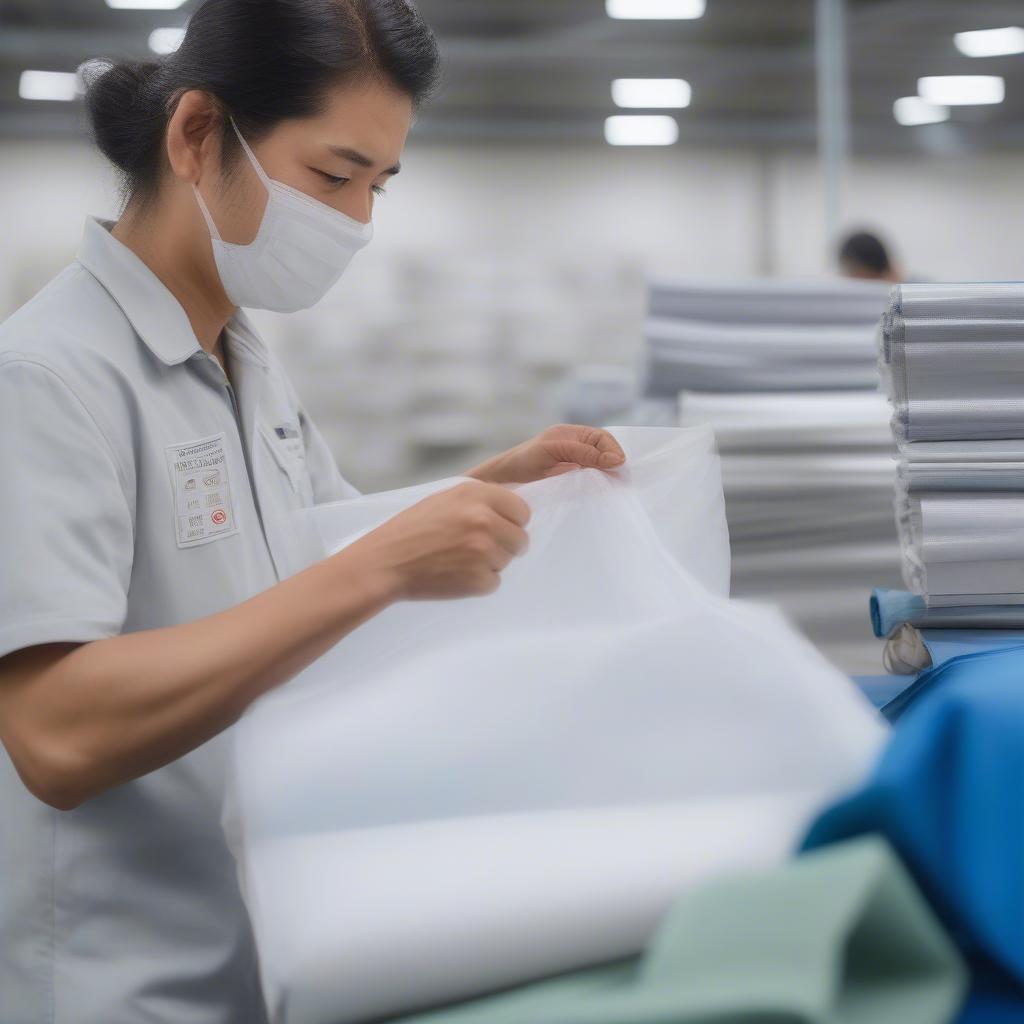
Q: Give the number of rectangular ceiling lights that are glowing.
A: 9